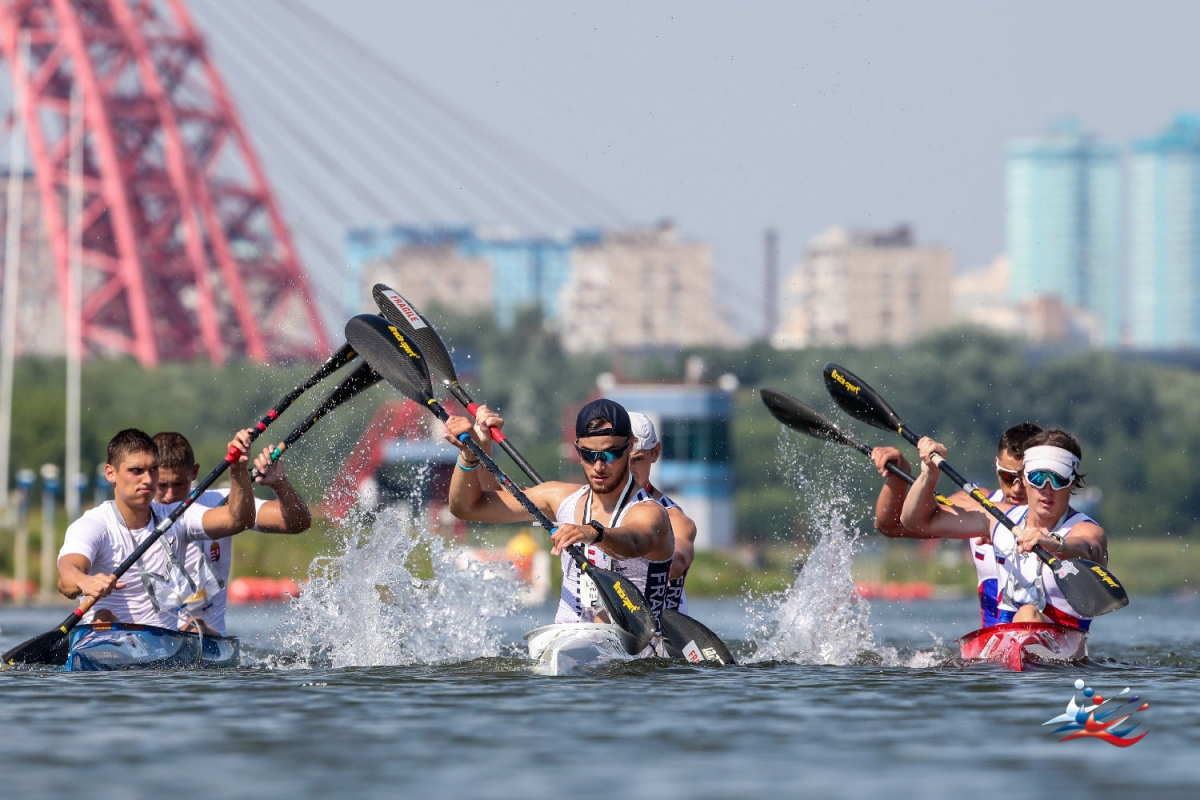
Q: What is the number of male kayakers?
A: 6